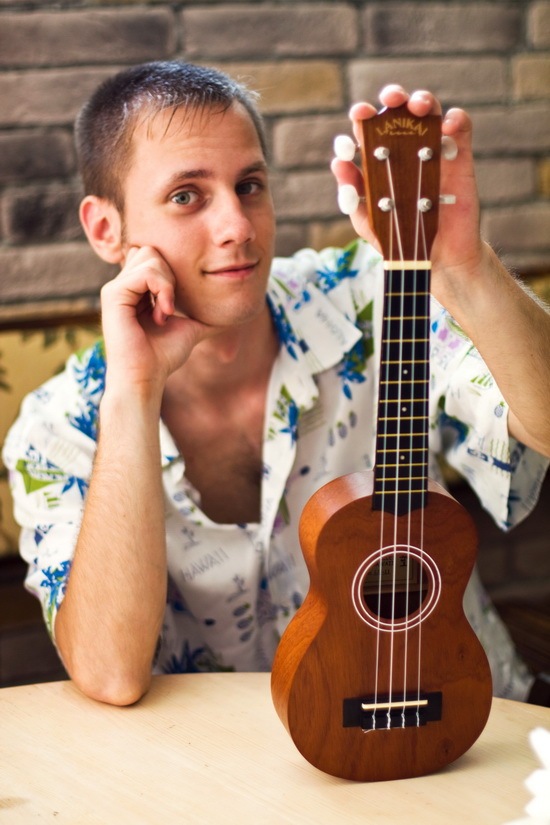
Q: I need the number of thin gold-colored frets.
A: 12